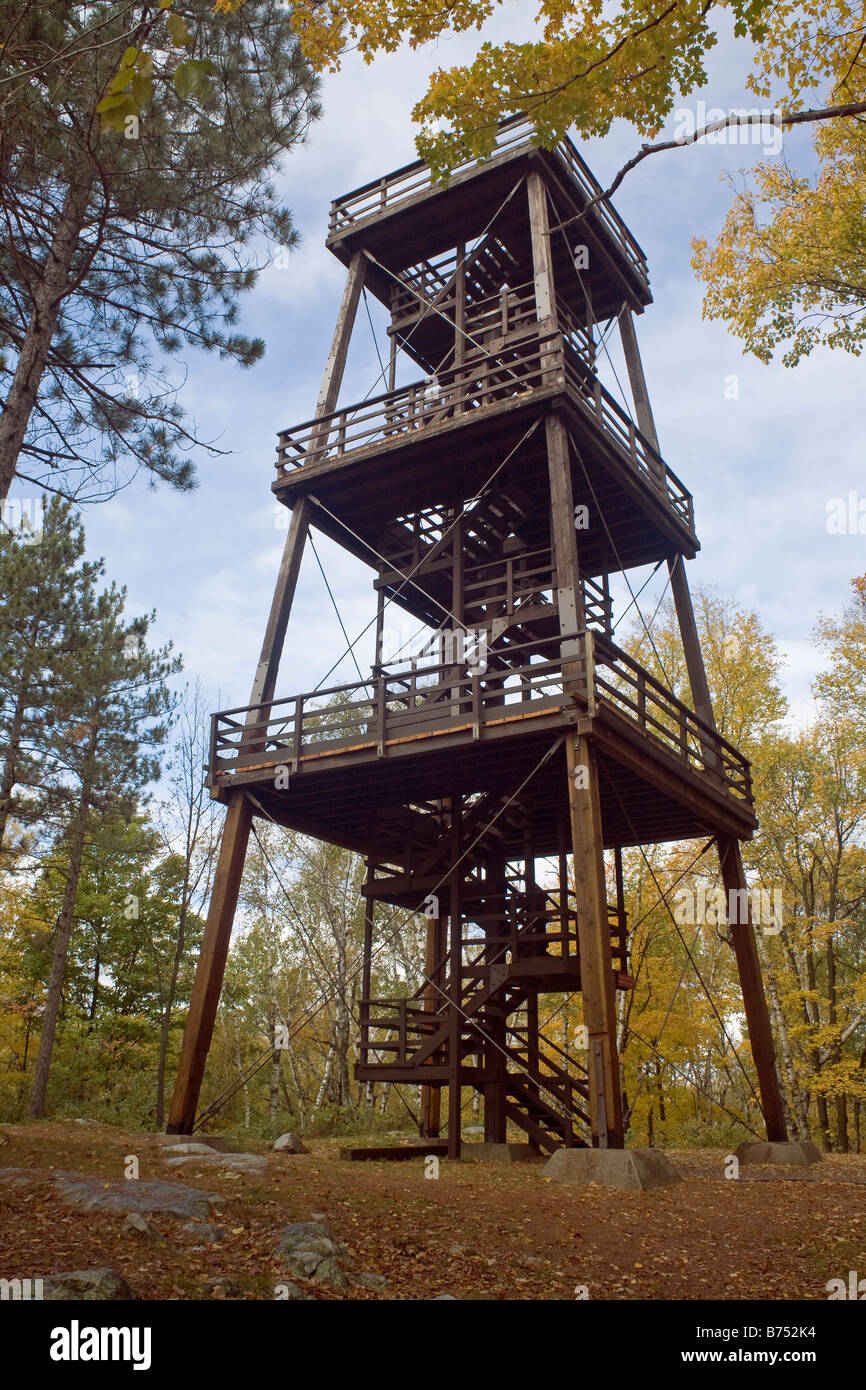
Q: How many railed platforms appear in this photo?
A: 3